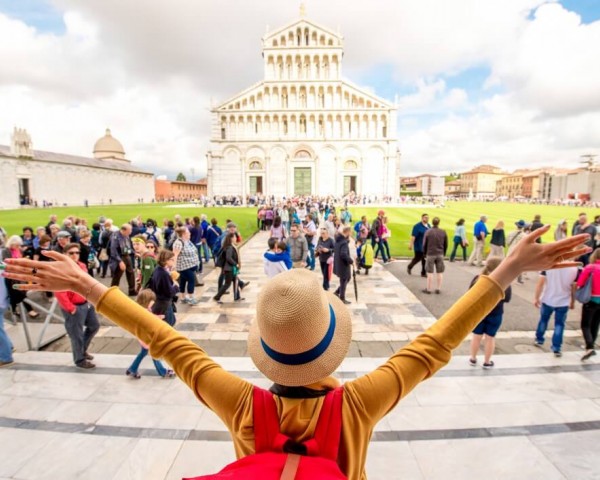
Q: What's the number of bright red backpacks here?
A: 1